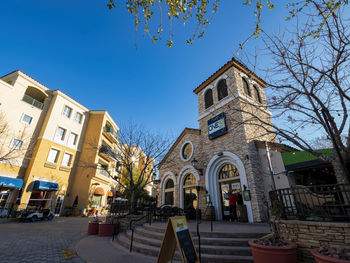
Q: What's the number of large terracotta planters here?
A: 4